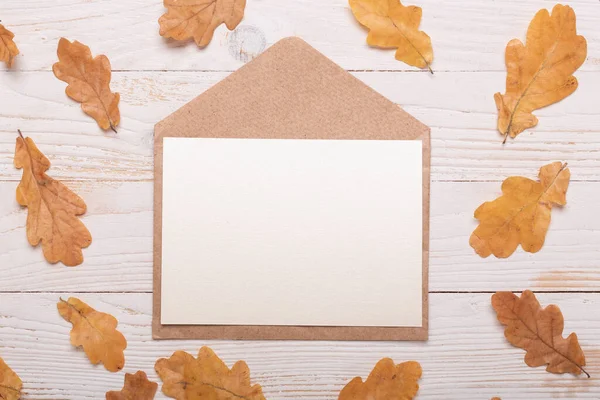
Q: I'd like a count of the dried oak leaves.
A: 13